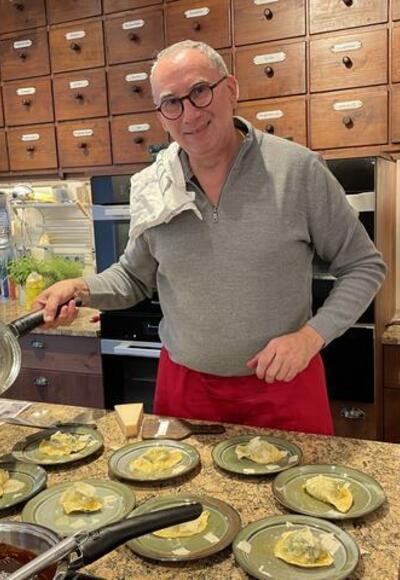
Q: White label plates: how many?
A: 15